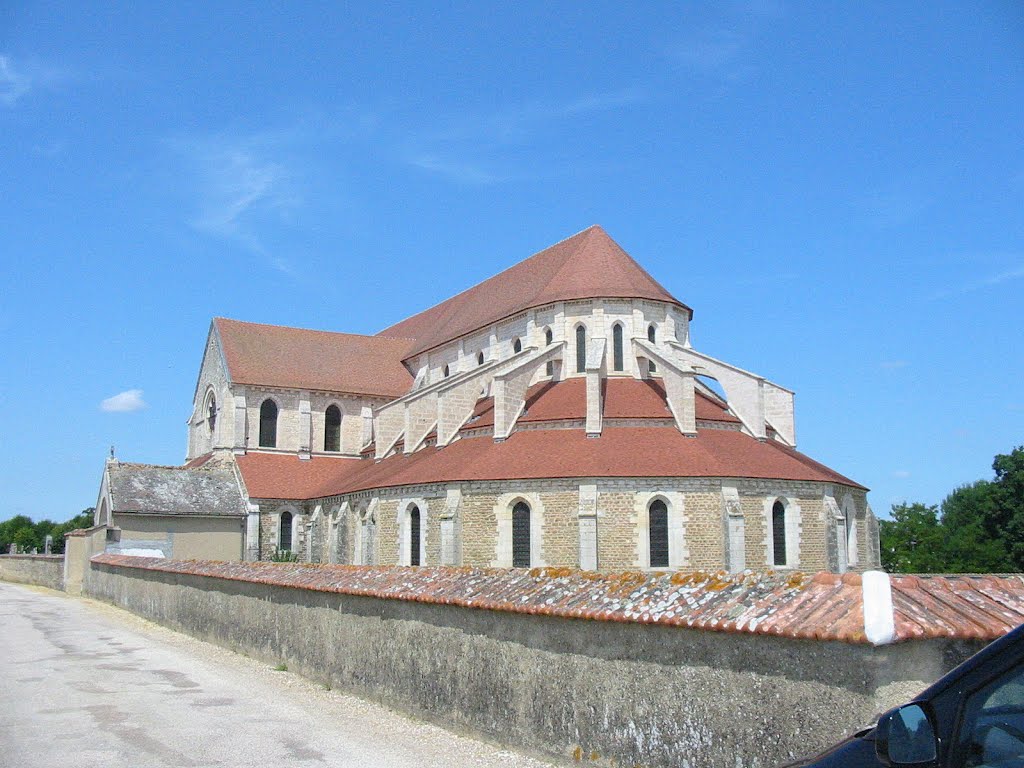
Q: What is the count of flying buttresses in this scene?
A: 8